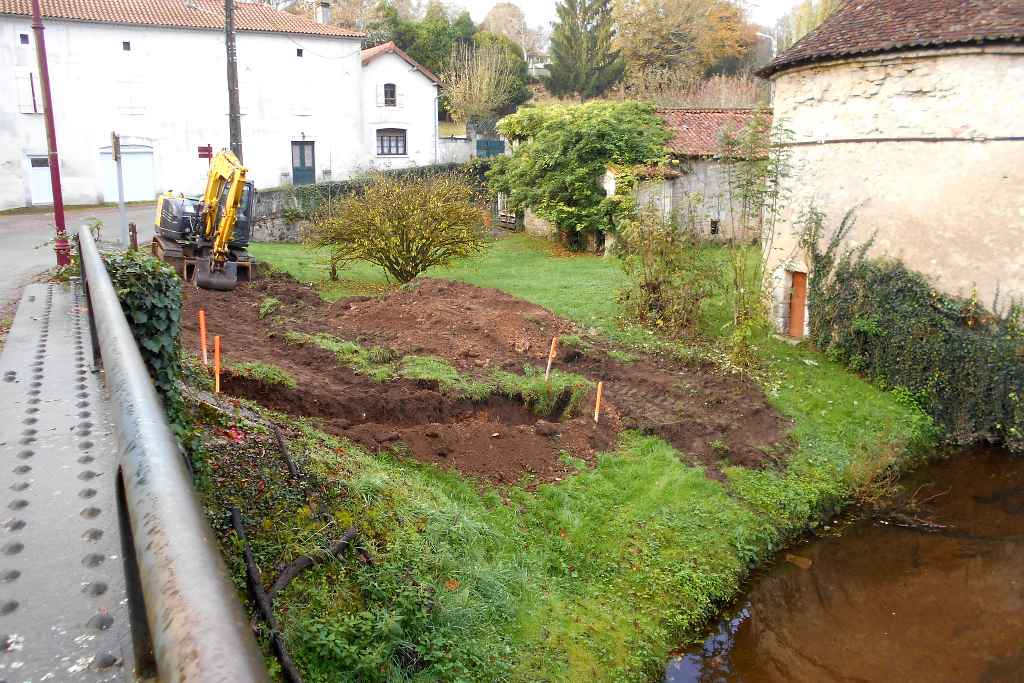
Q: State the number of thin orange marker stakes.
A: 4